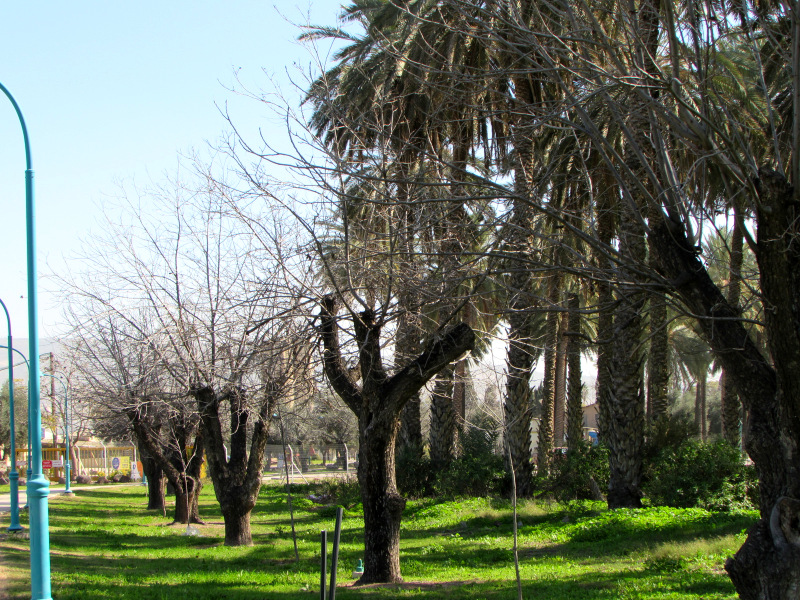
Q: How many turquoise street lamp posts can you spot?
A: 4